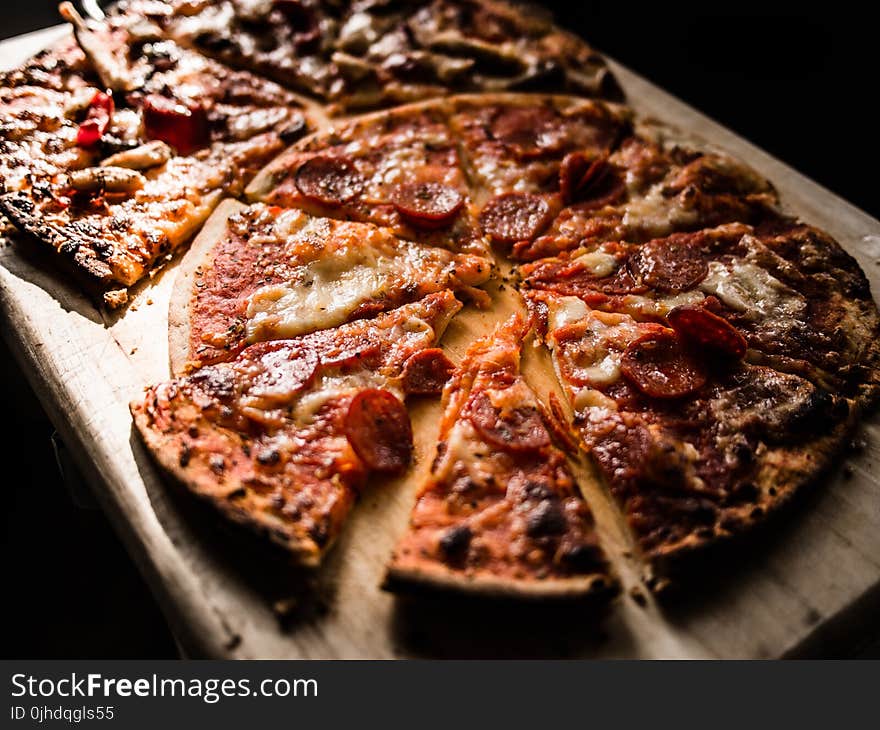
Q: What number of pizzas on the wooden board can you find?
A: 2